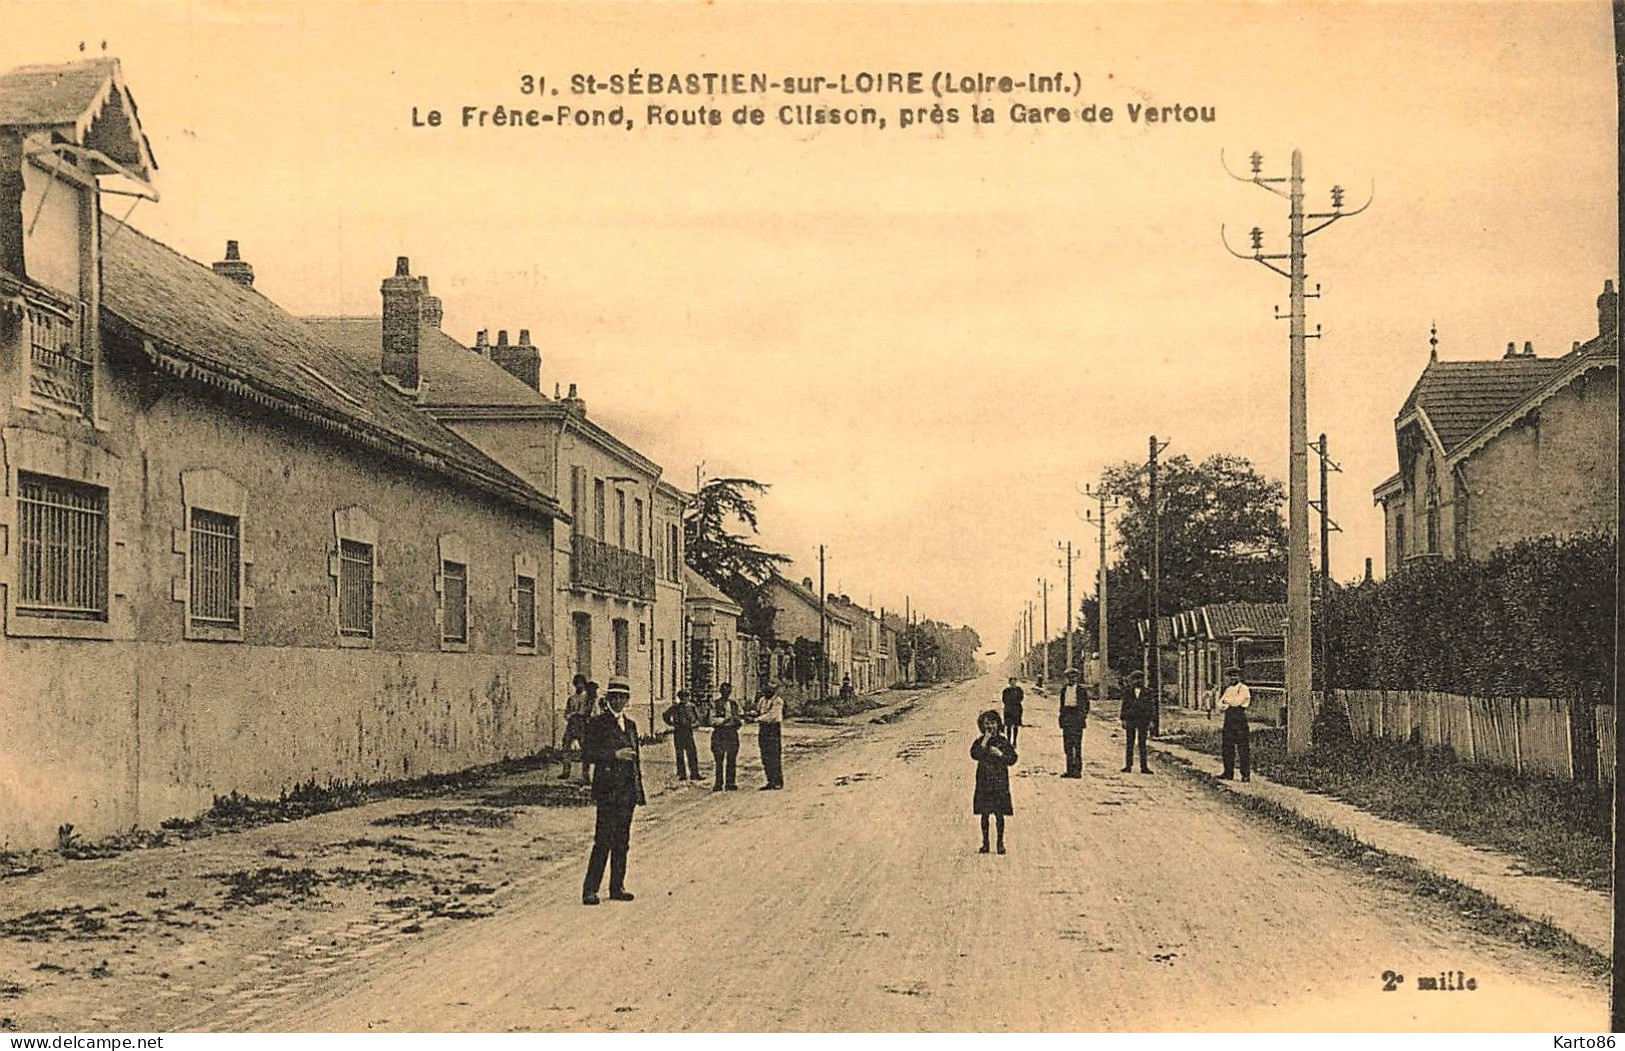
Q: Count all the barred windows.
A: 5